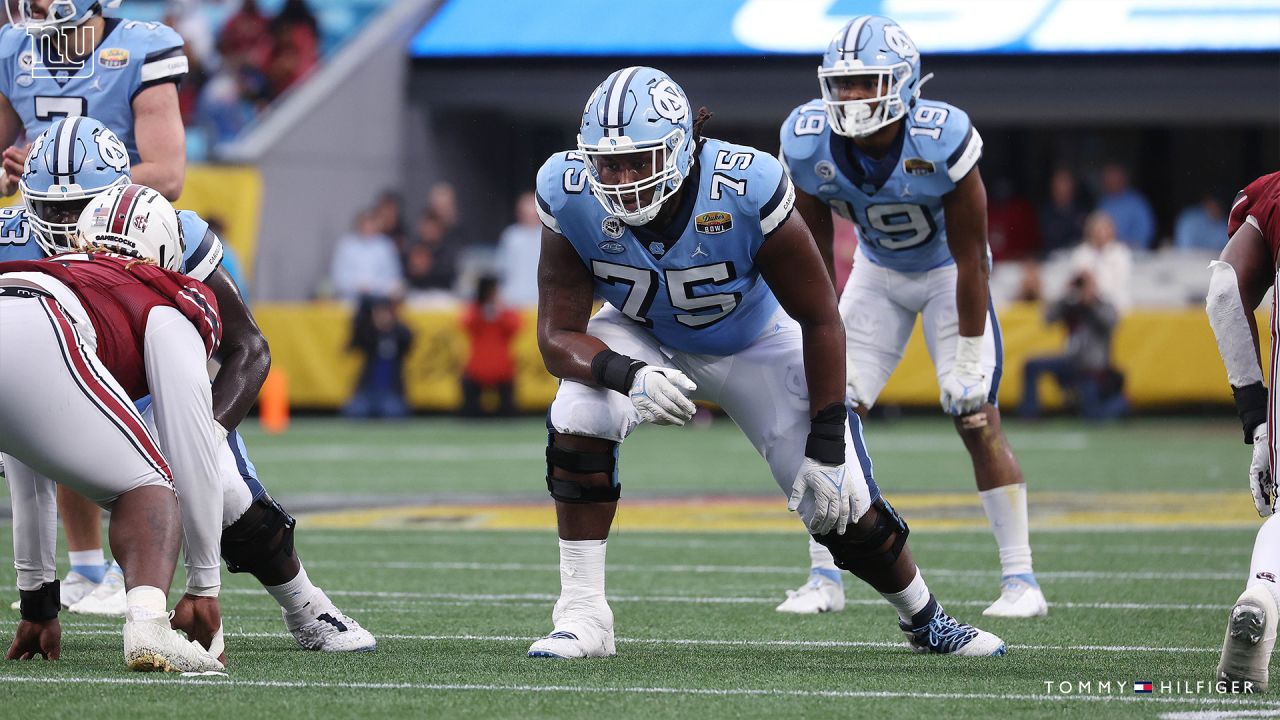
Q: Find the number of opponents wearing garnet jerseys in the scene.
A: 2